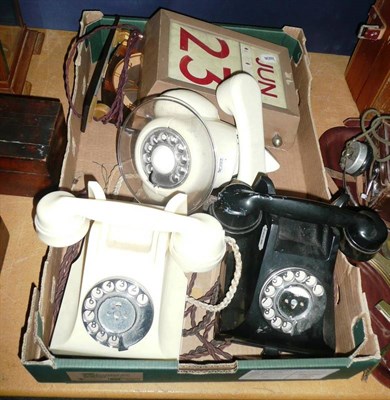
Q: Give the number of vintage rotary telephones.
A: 3